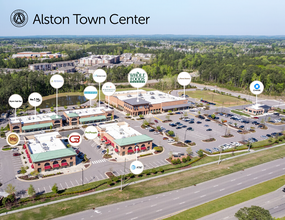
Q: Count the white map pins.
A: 13